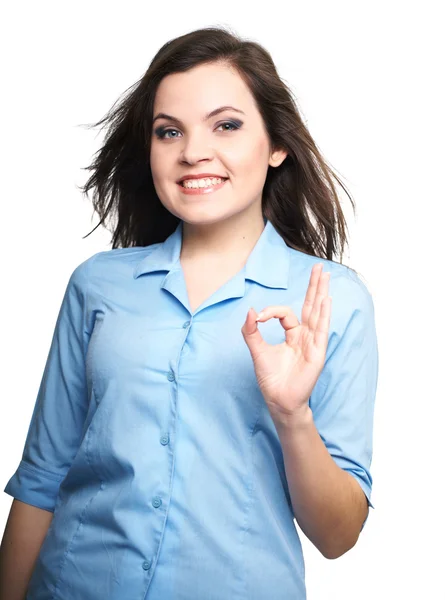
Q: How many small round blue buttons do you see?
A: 5